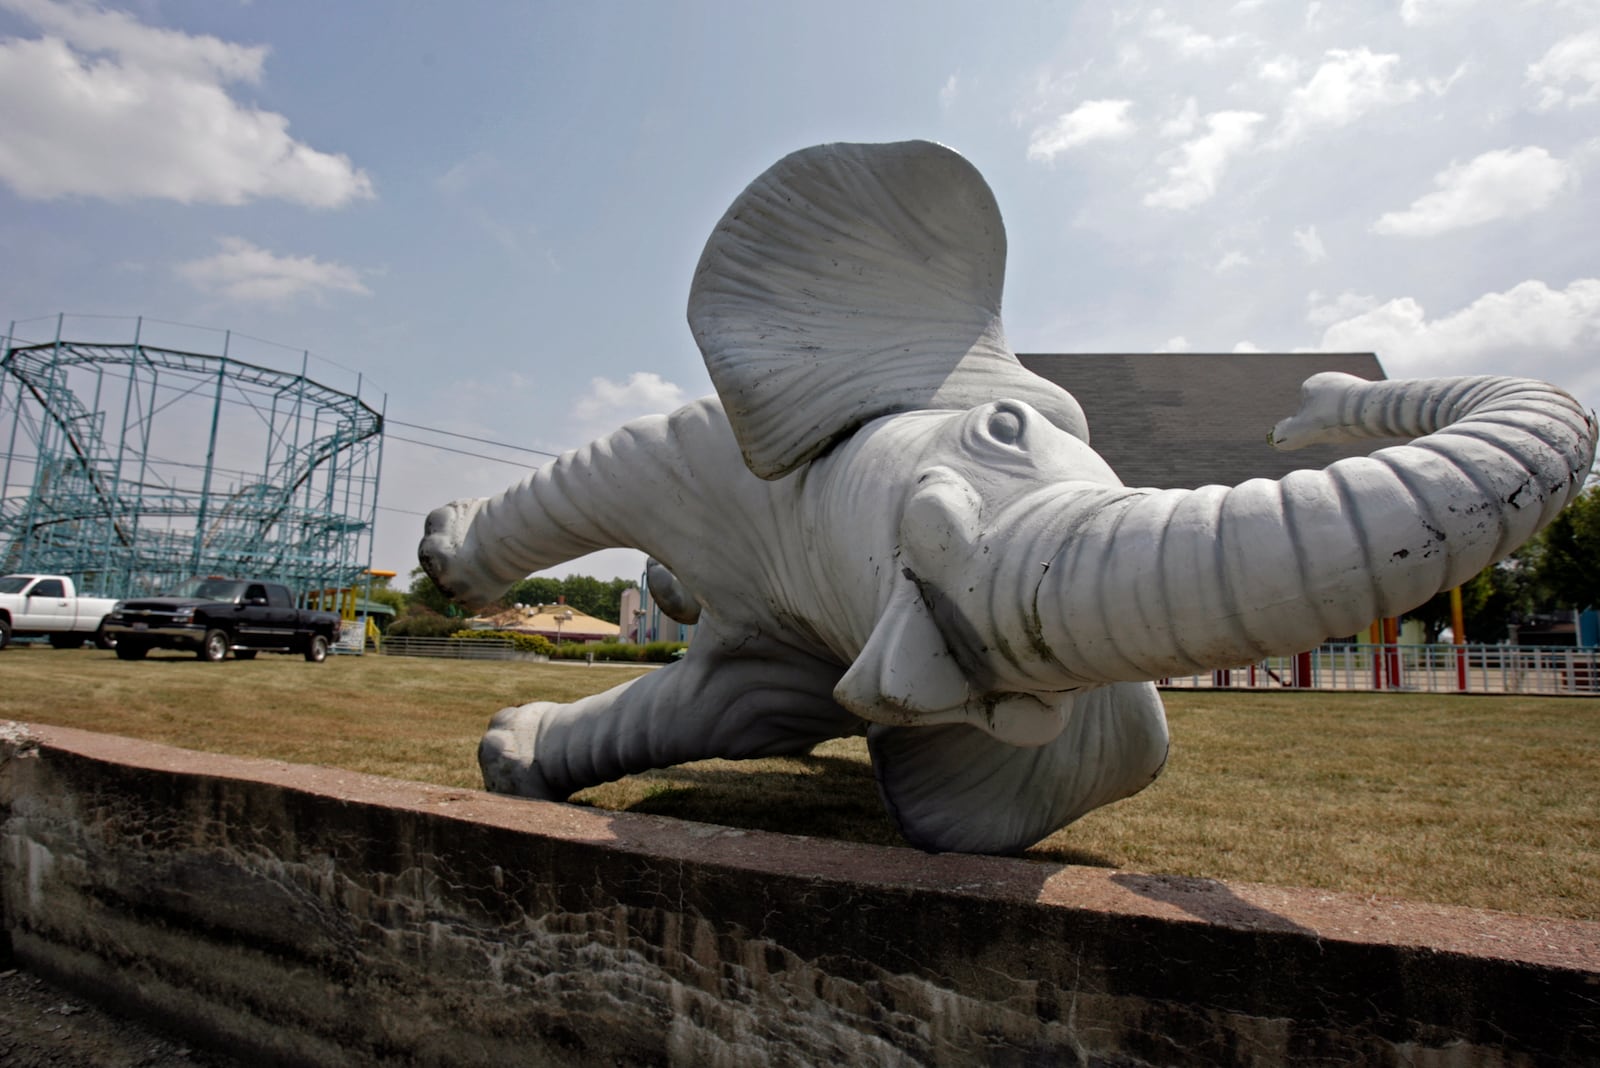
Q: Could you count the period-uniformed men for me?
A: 0